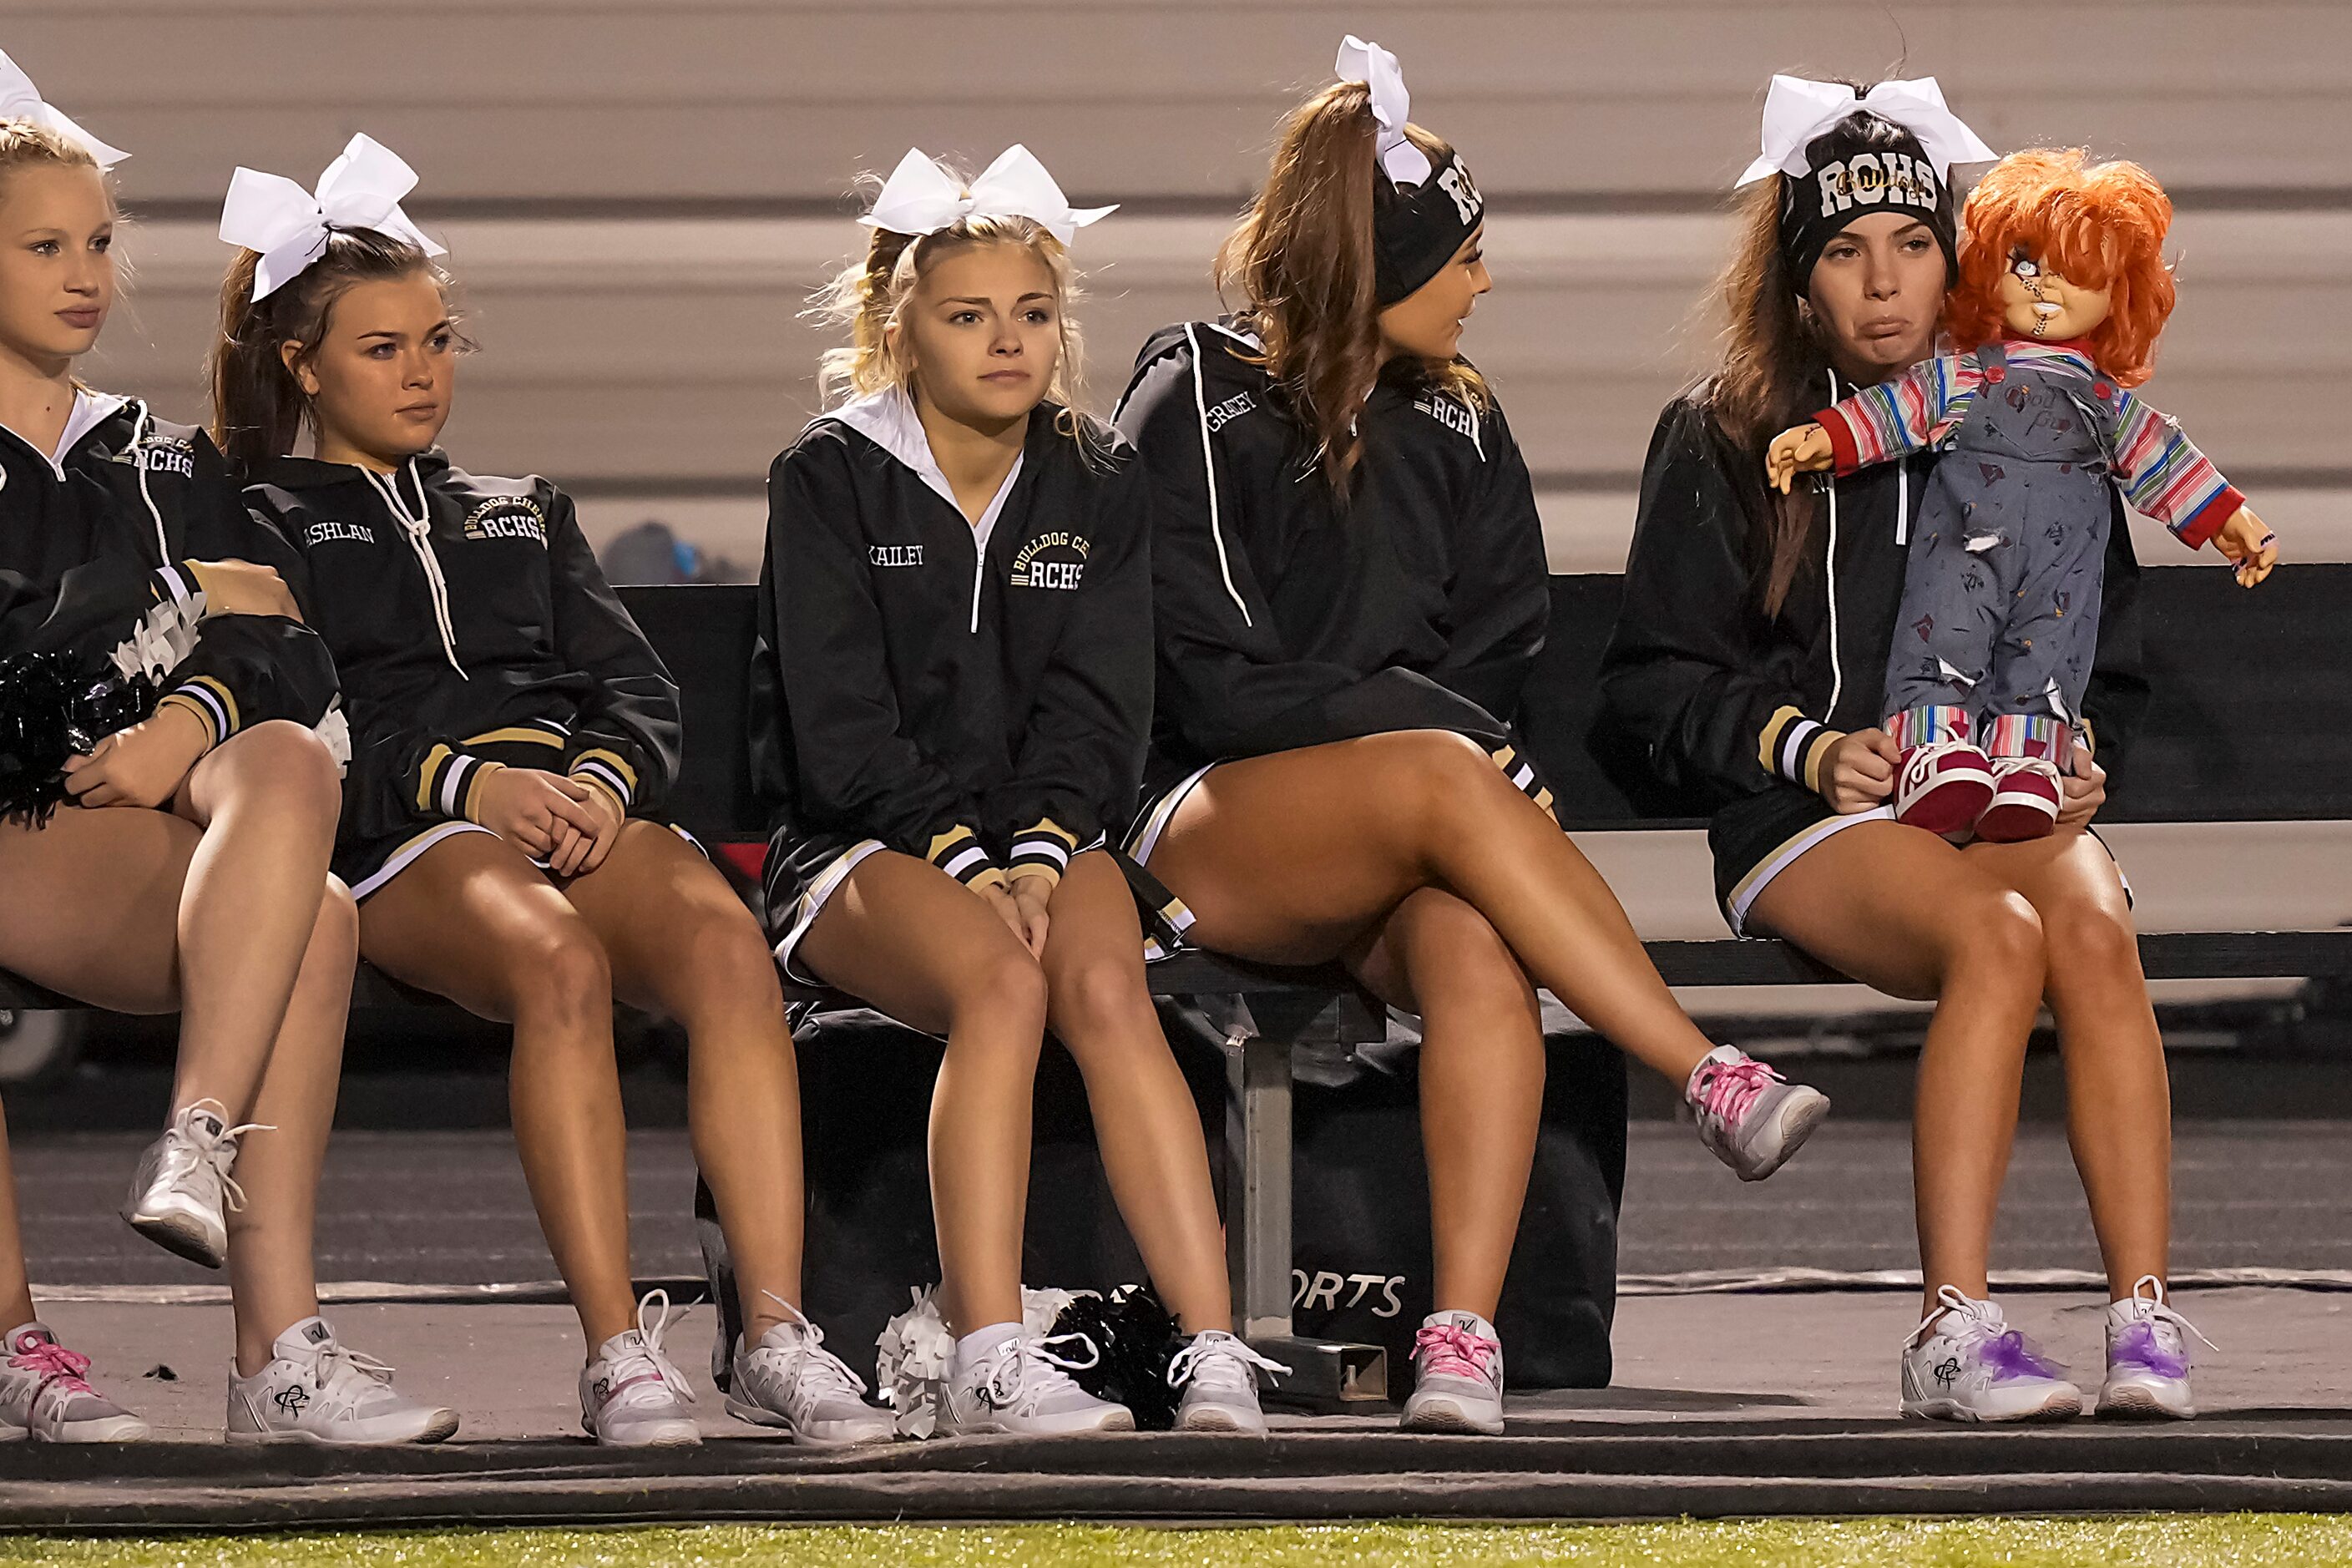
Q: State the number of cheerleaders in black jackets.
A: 5